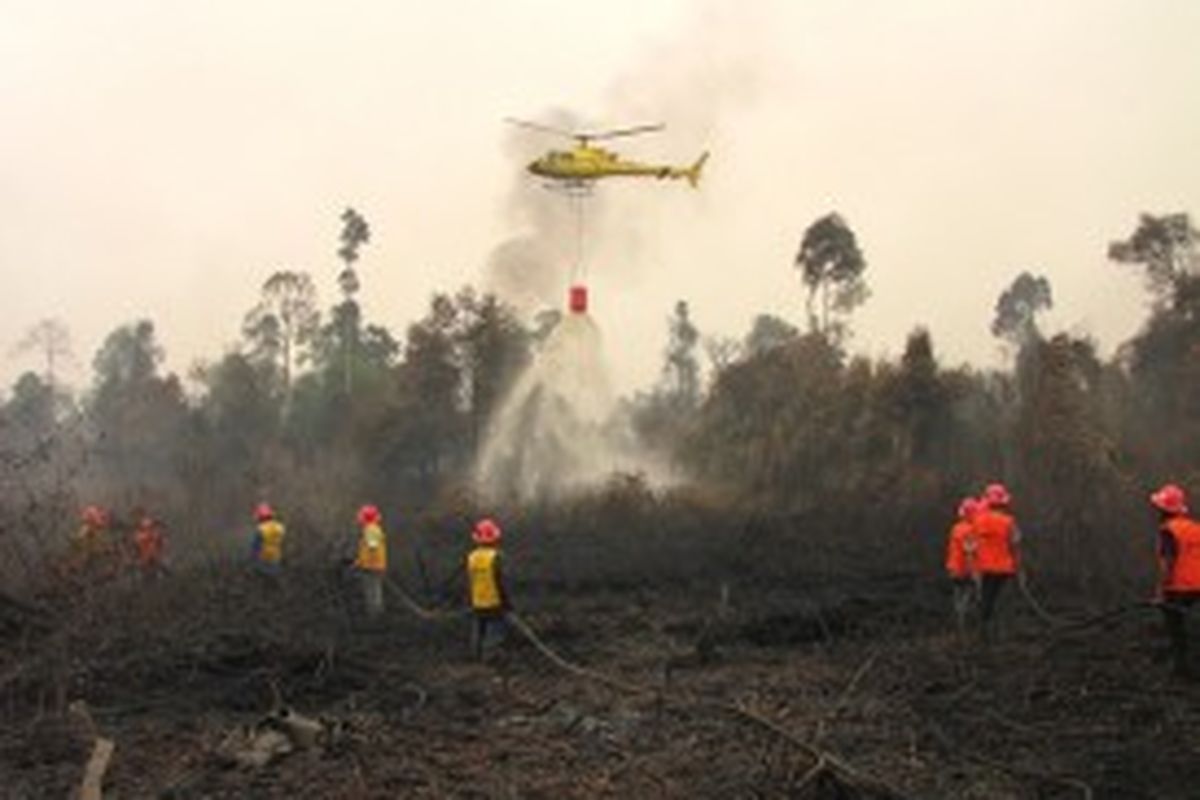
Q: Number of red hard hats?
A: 8